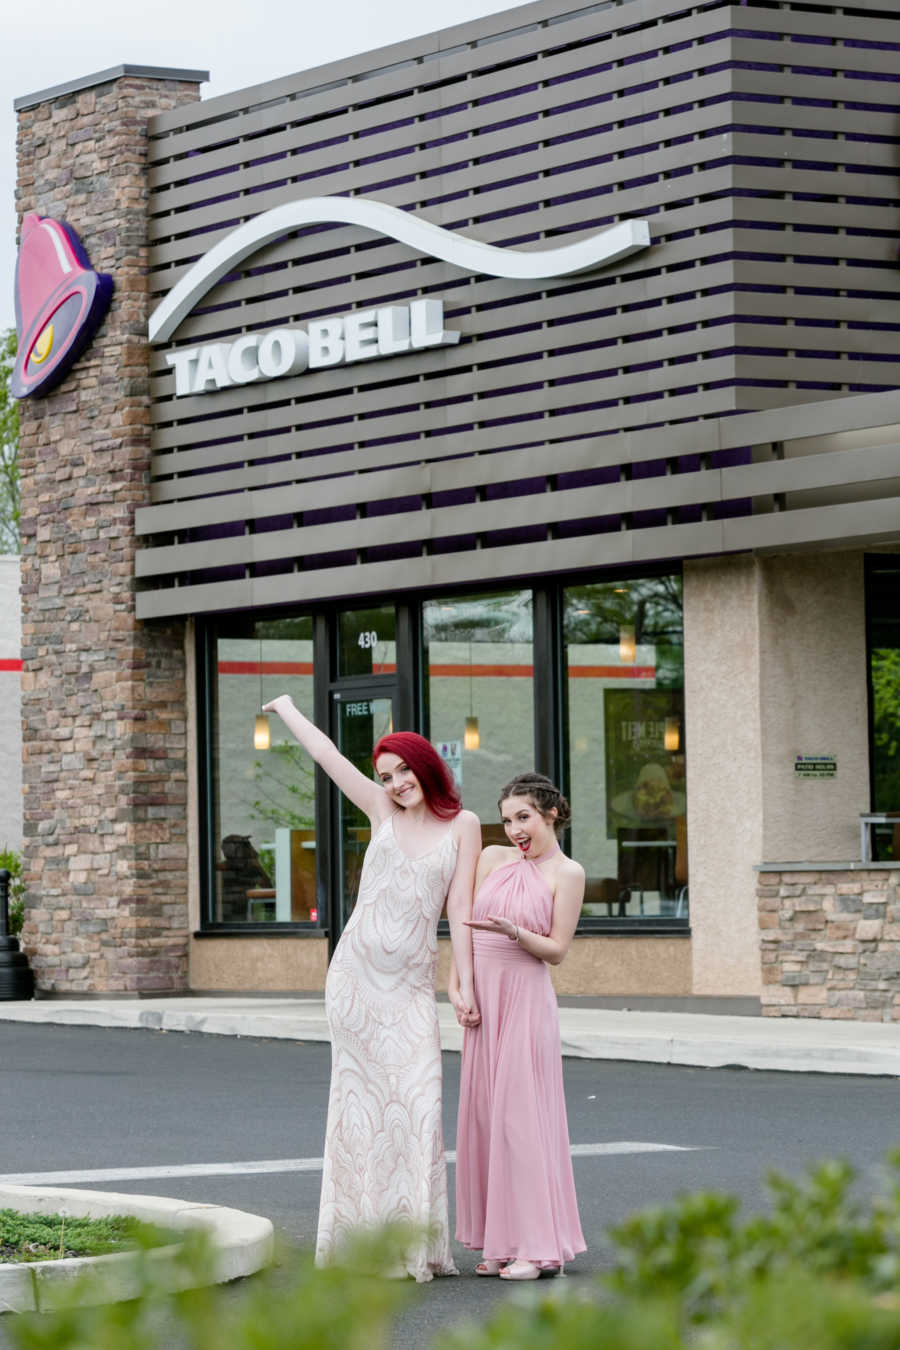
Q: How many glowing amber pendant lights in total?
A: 4